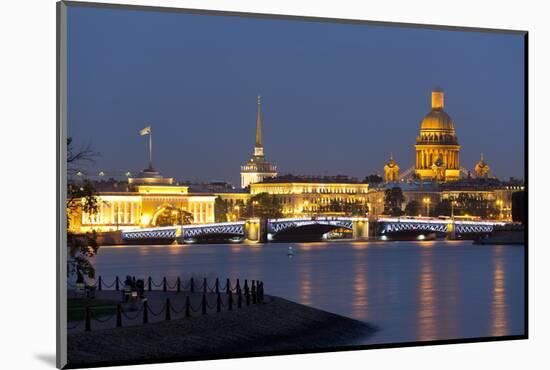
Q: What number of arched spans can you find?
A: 5